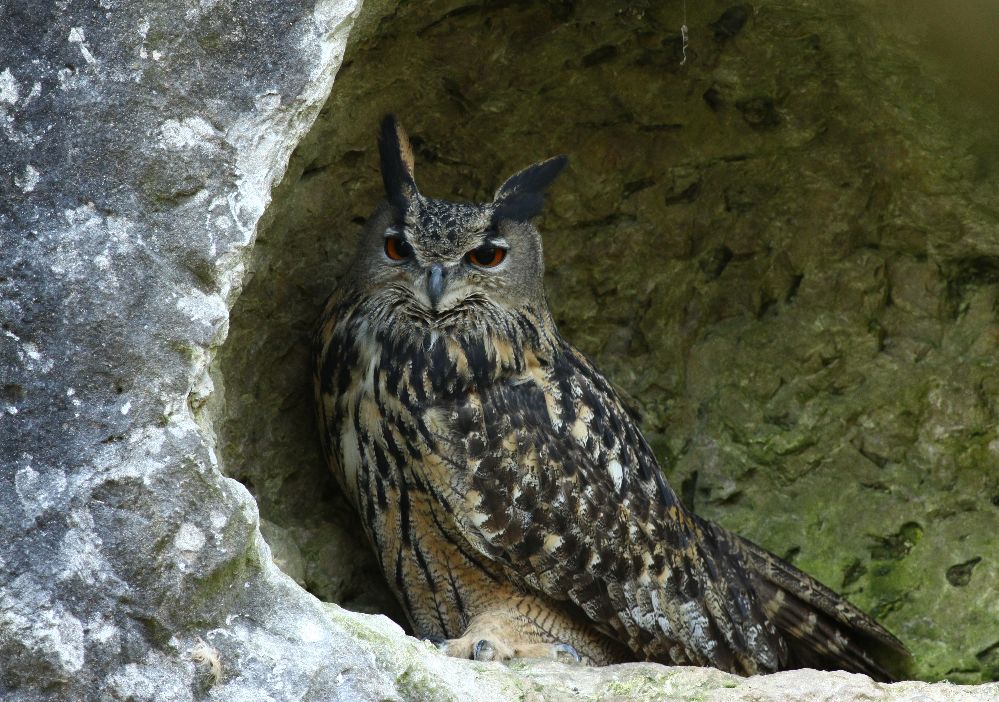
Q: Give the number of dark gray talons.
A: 3